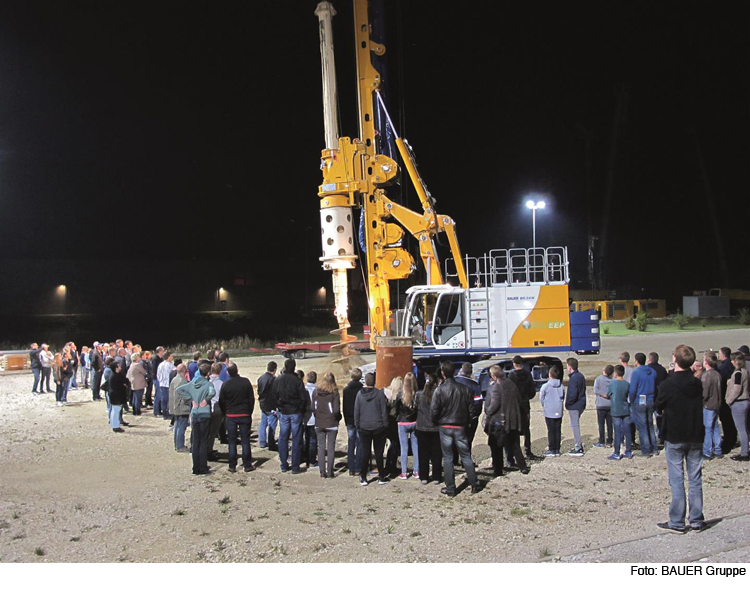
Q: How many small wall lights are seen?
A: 3